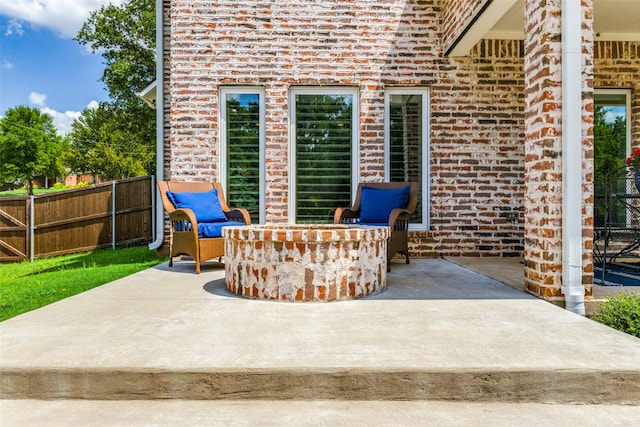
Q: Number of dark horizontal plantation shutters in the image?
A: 3